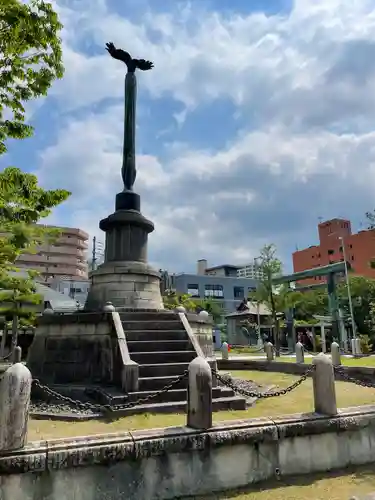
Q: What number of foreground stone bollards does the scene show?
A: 3